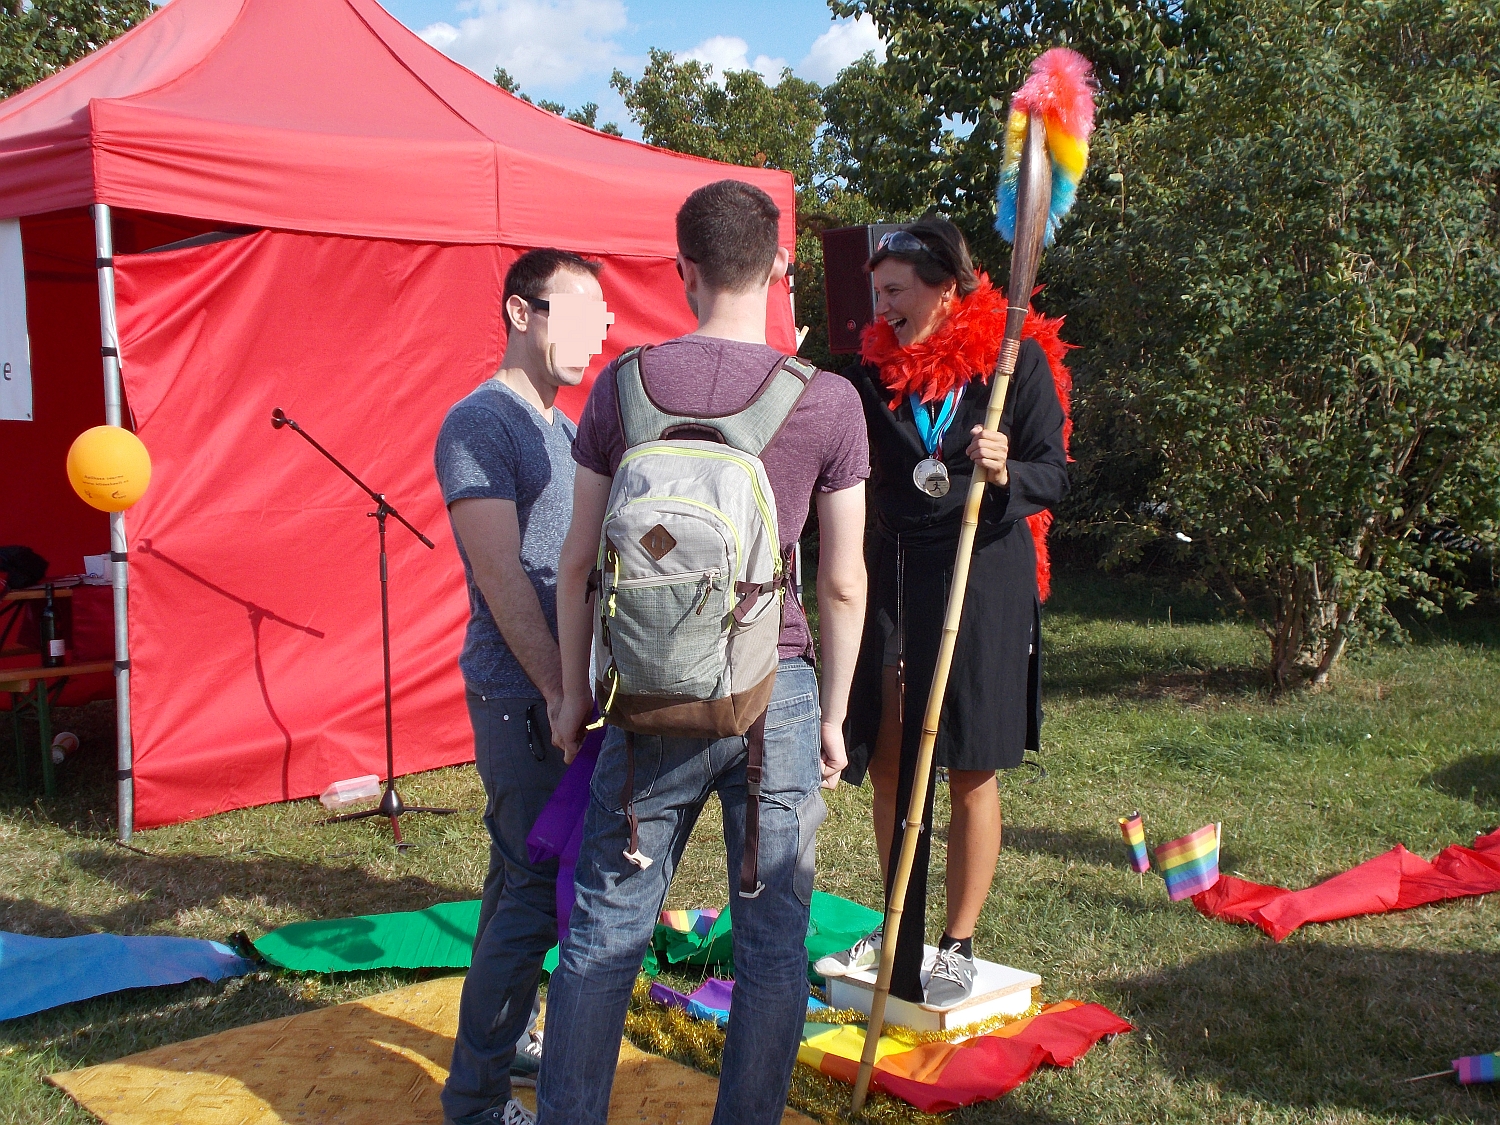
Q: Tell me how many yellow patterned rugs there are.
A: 1